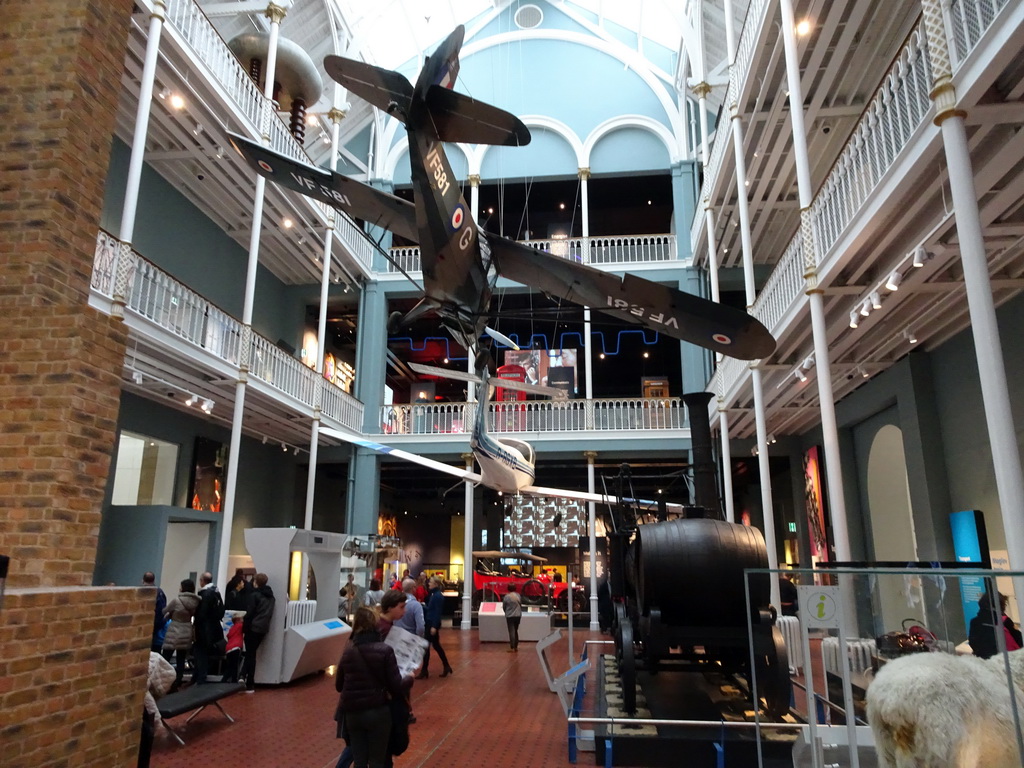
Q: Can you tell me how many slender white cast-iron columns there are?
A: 9